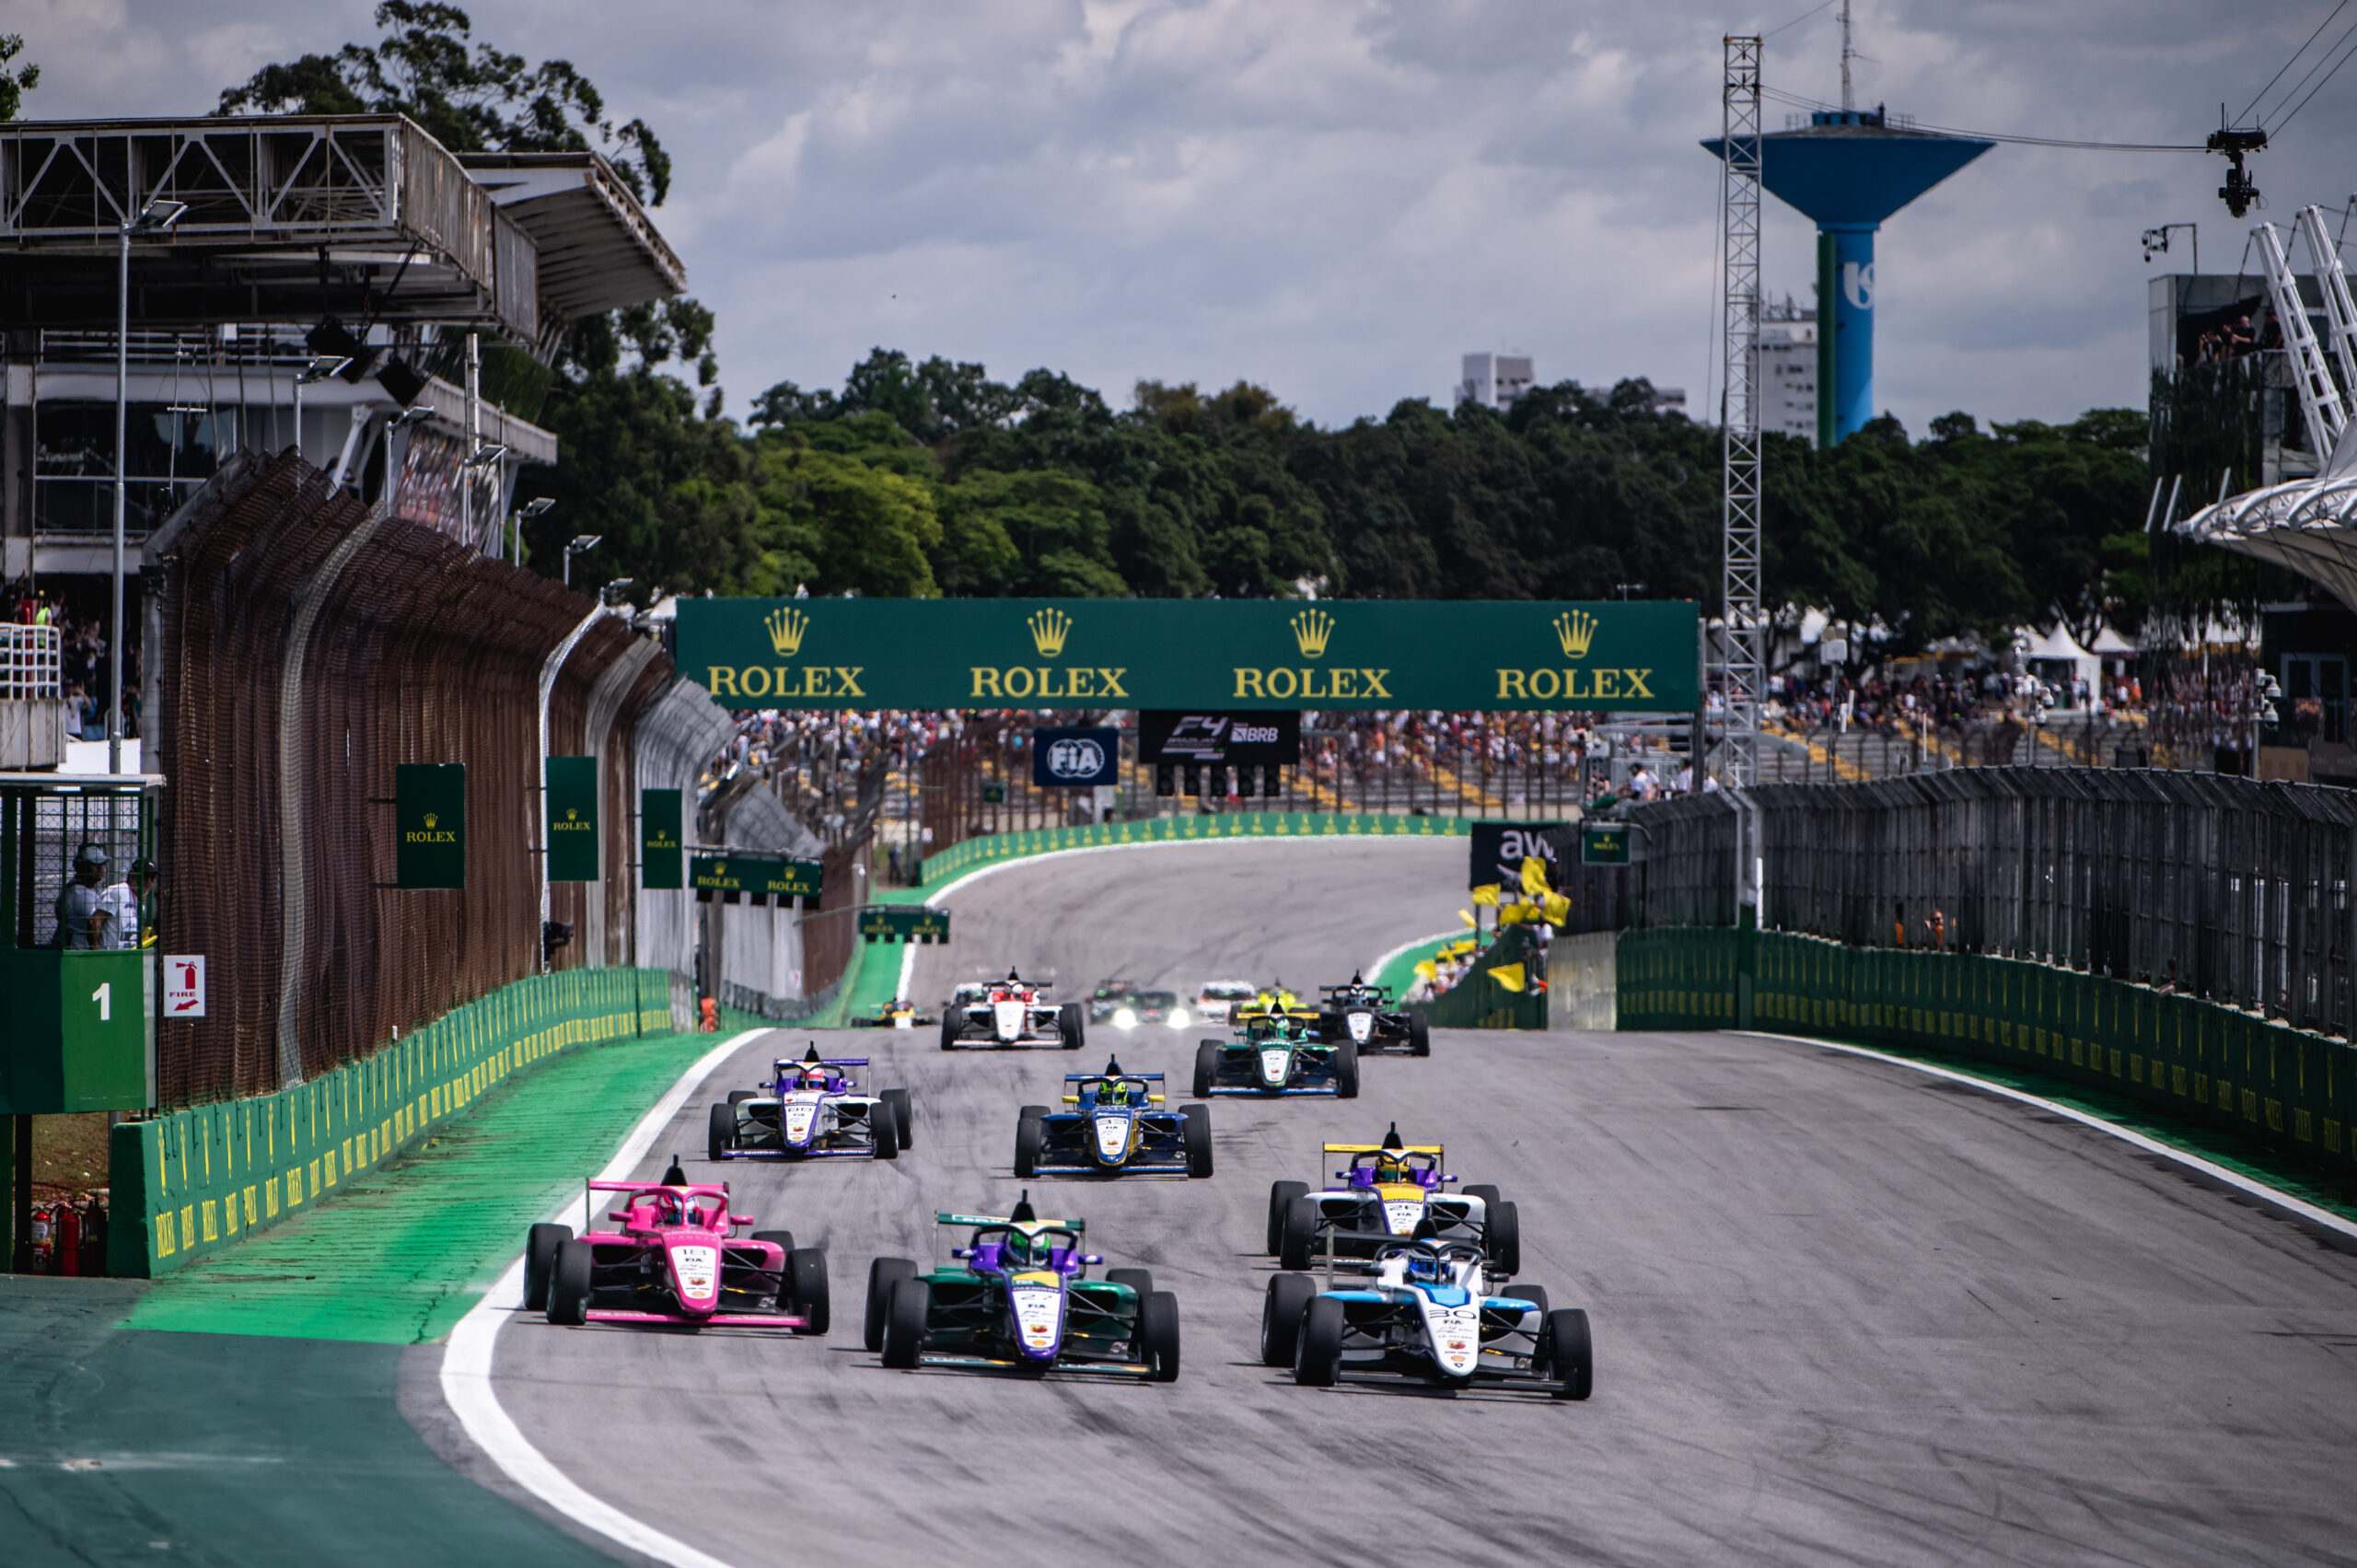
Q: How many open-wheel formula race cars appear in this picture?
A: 11